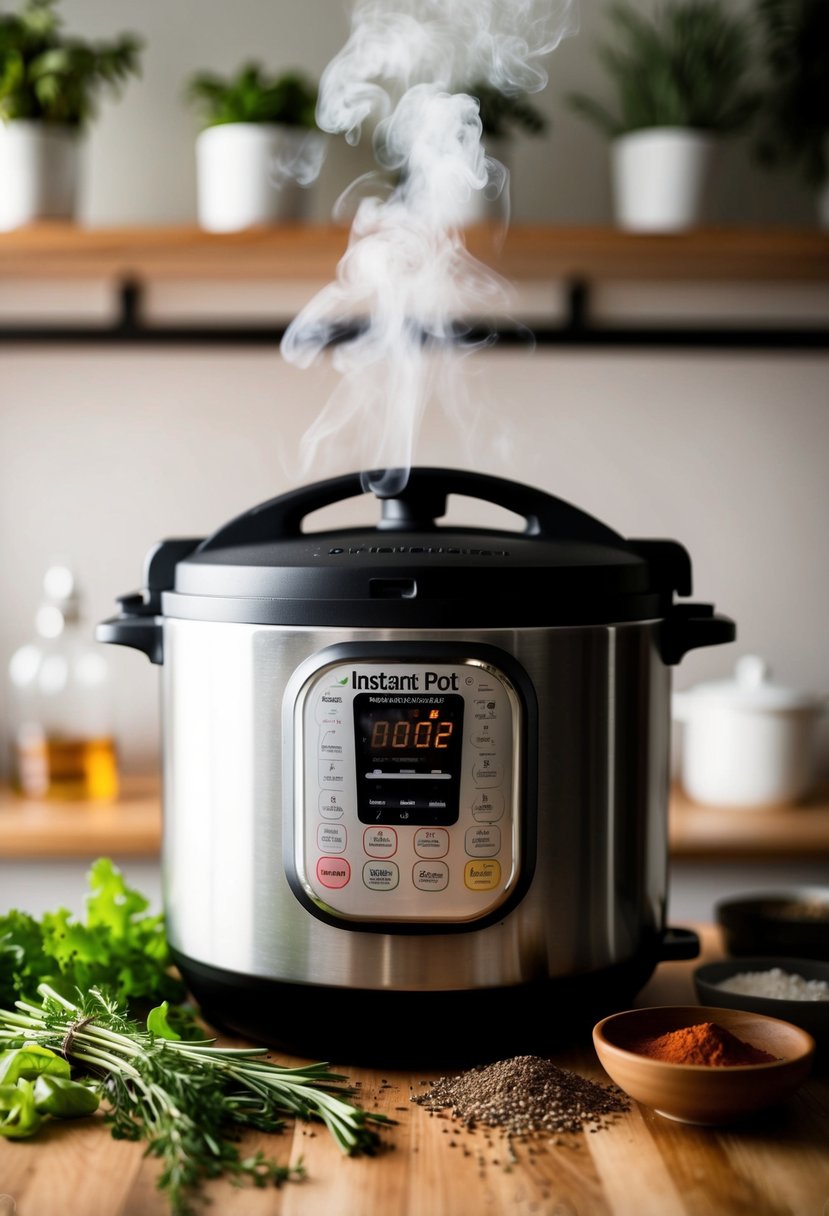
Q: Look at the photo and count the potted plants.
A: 5